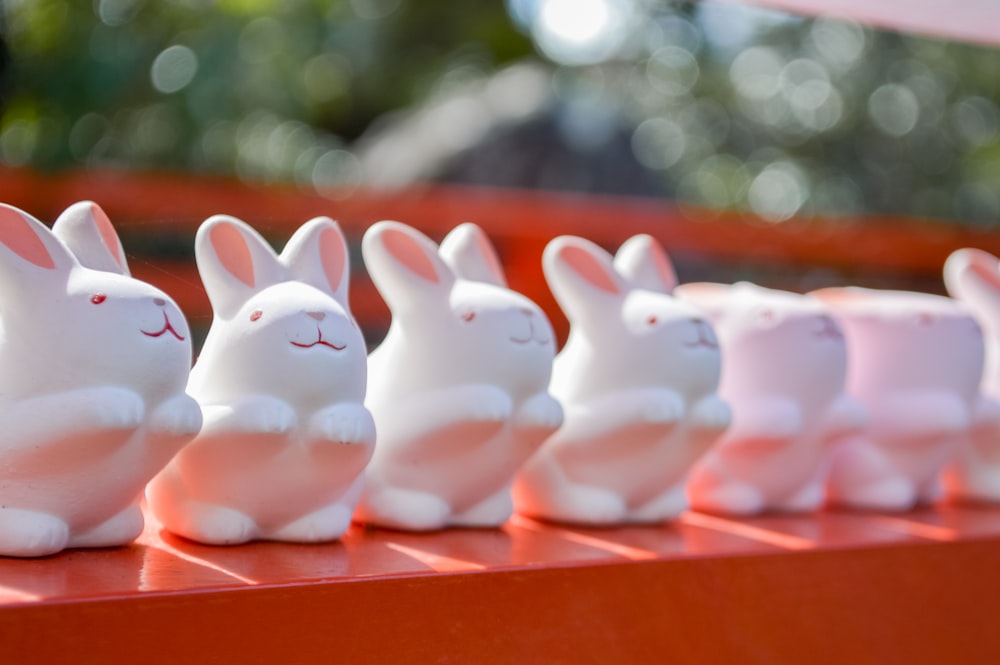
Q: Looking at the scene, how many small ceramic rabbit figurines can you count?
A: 7